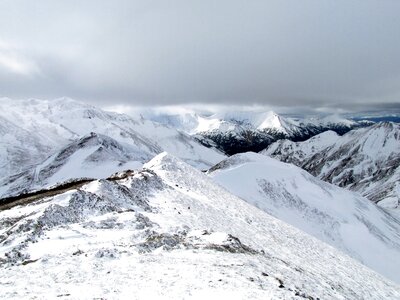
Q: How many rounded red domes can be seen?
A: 0